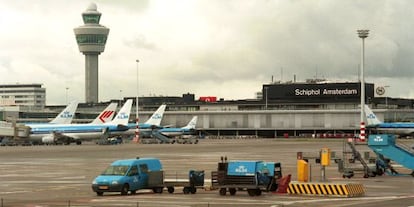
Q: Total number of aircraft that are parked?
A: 6